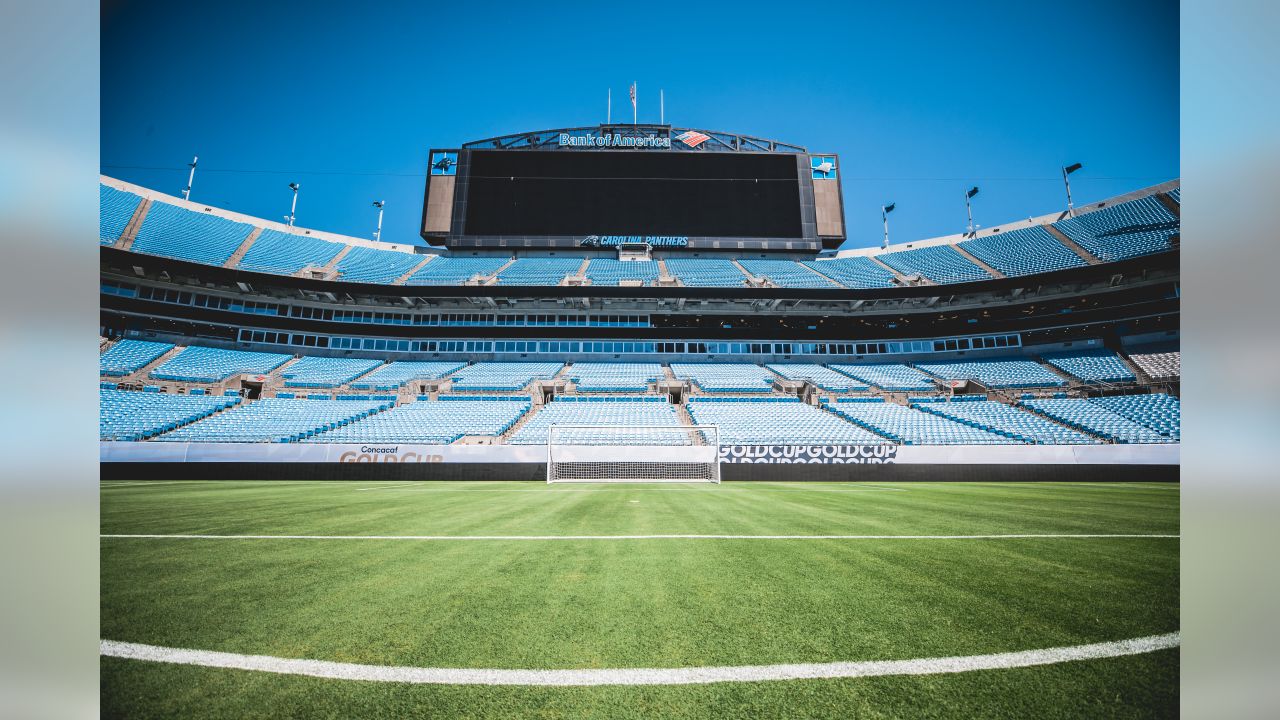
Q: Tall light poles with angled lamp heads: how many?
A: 6